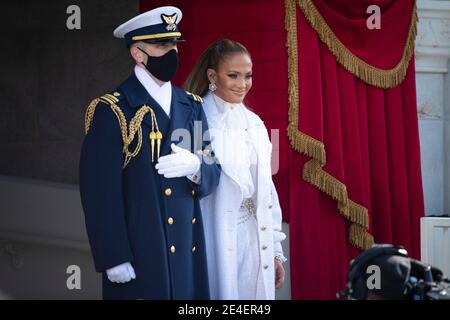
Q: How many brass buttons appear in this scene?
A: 6